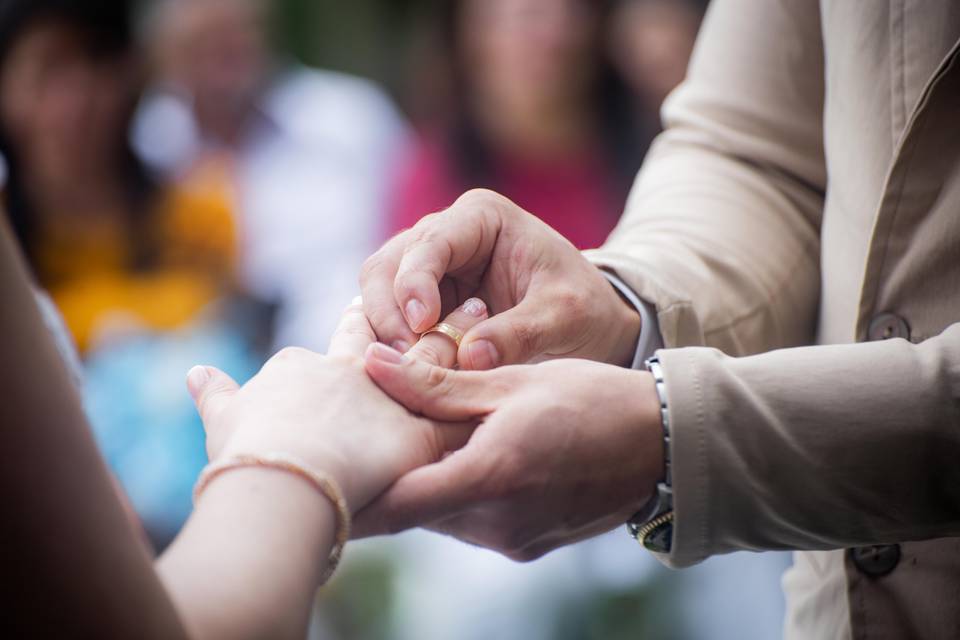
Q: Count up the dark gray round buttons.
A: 2